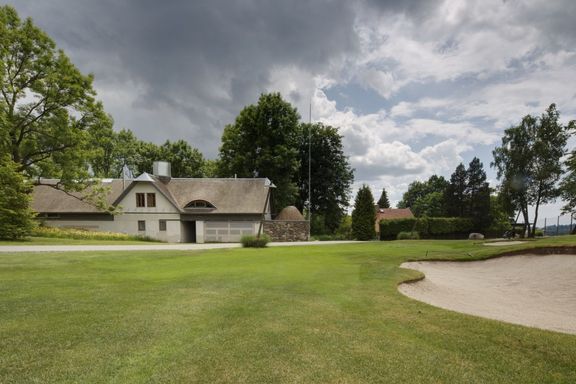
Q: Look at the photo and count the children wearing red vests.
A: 0